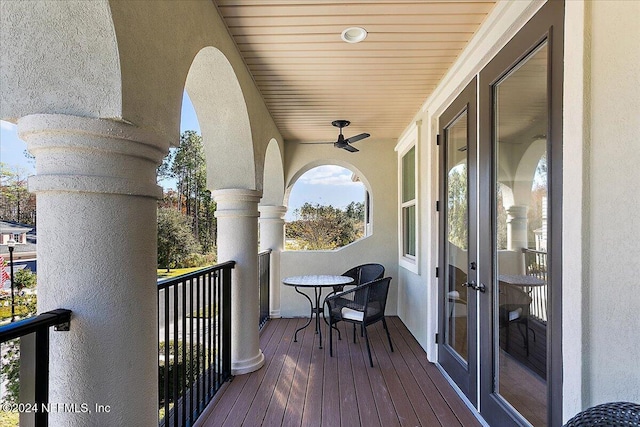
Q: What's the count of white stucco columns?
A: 3